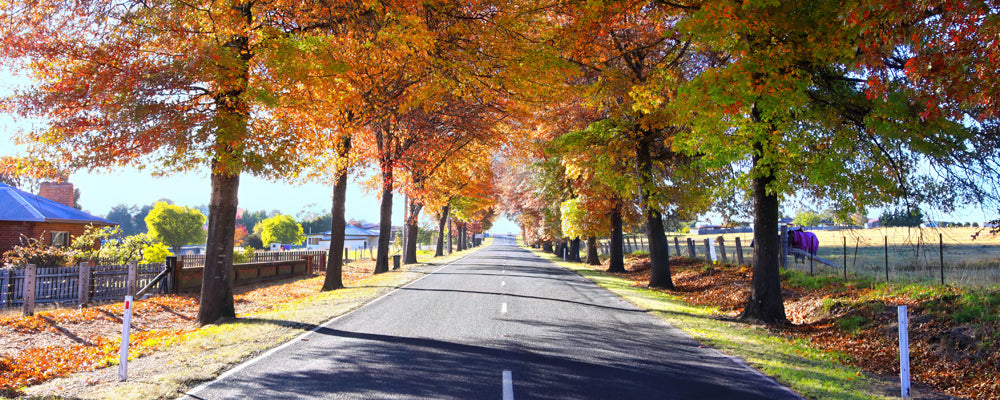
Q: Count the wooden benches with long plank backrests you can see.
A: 0